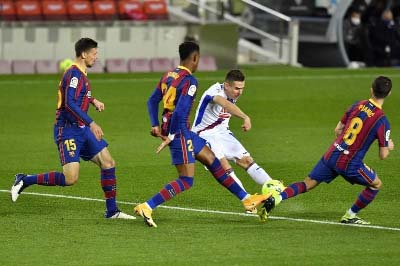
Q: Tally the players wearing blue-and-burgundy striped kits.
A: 3